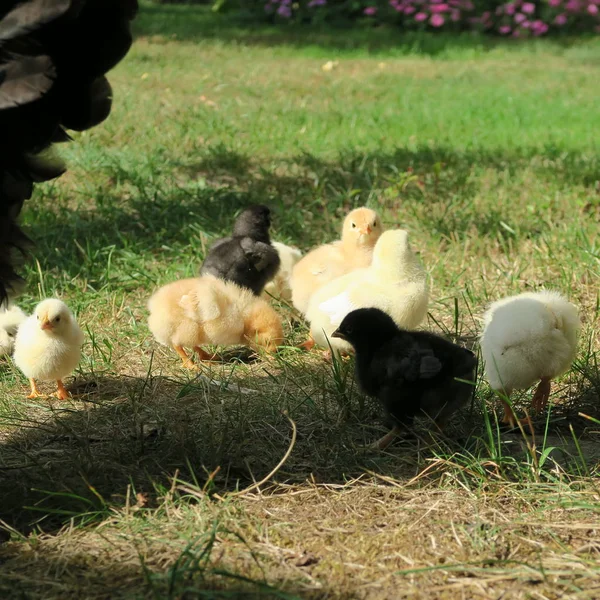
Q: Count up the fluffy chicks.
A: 9